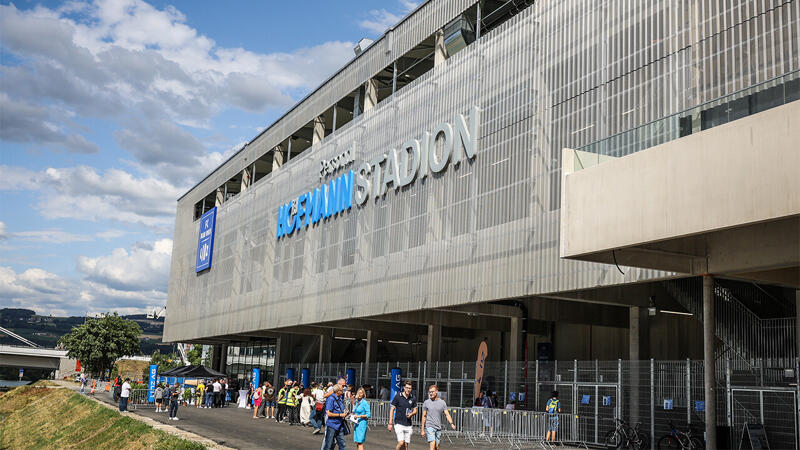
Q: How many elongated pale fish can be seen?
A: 0